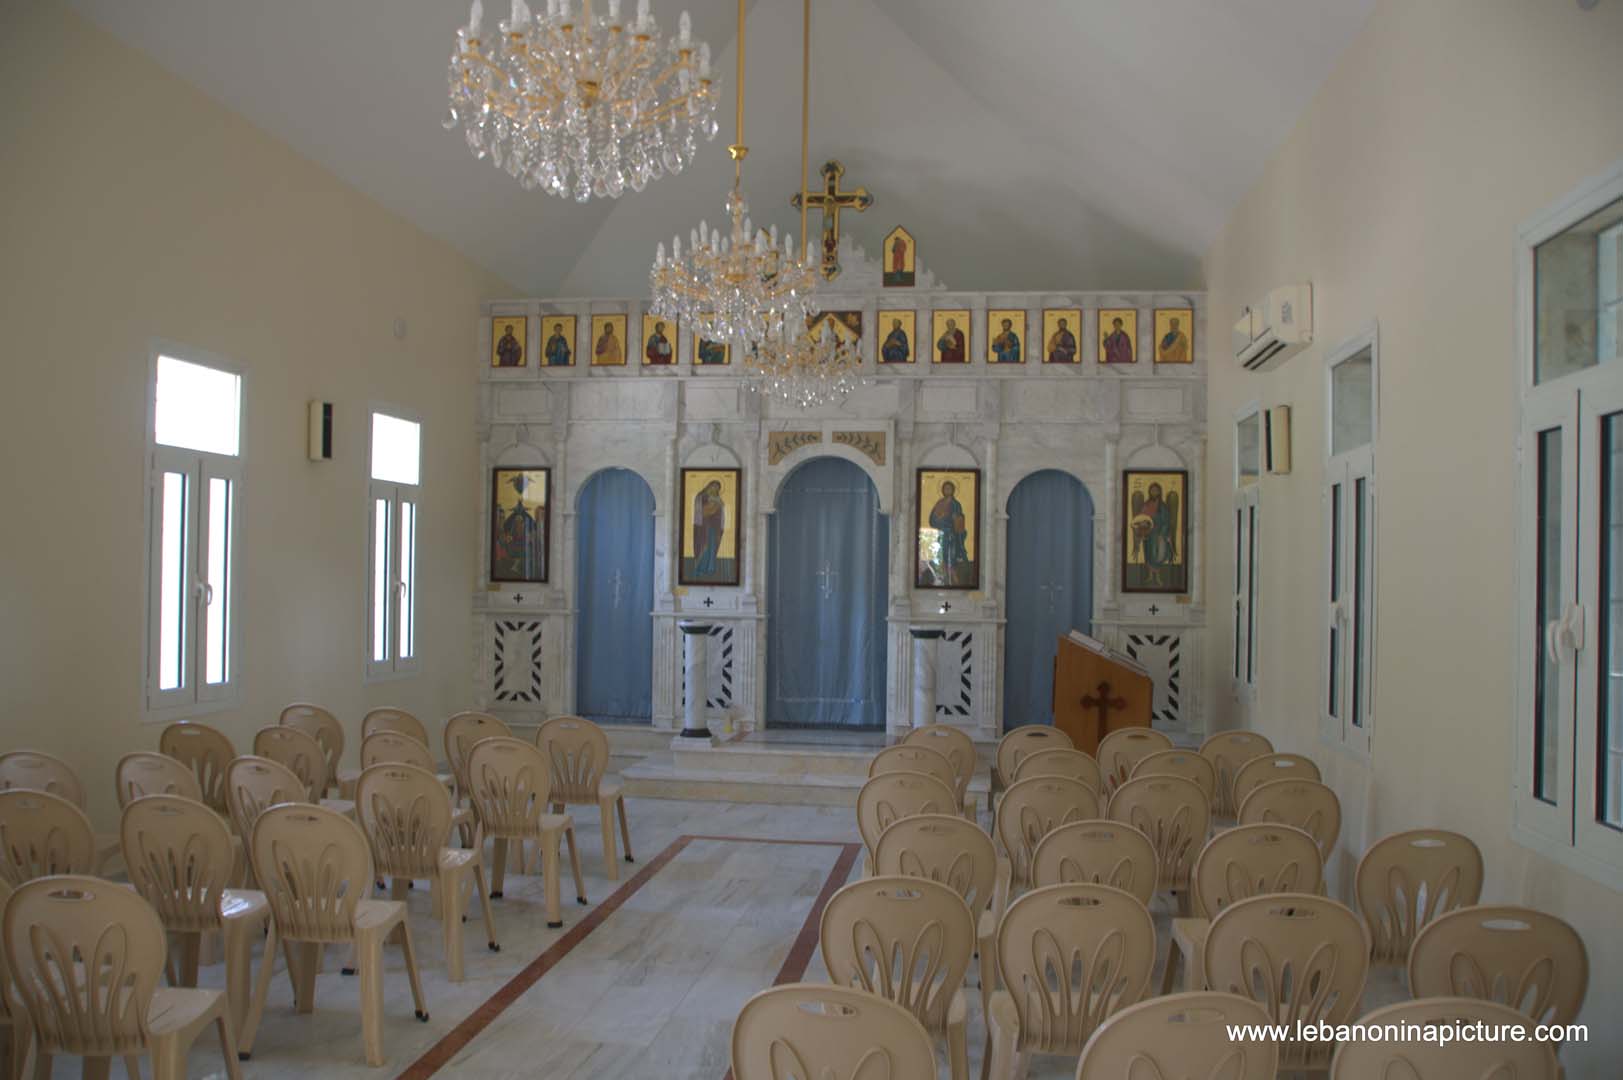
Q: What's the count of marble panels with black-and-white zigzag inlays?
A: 4